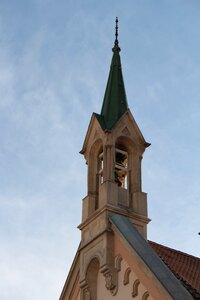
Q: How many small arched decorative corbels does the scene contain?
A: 4